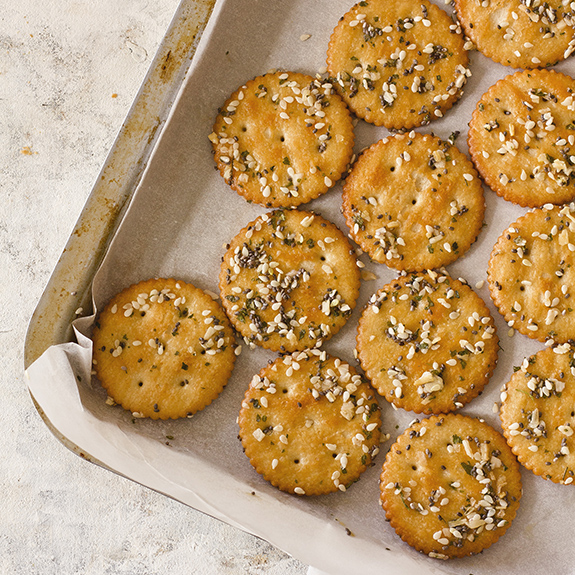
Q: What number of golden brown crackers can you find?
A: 12